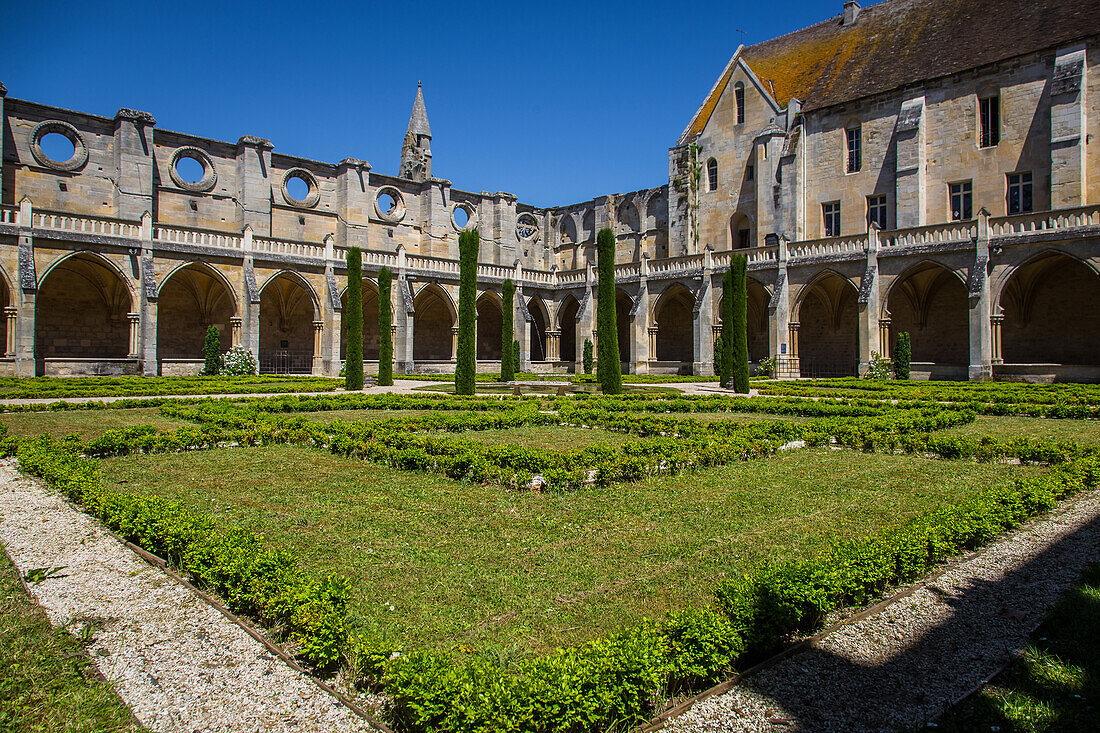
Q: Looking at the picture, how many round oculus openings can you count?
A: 6